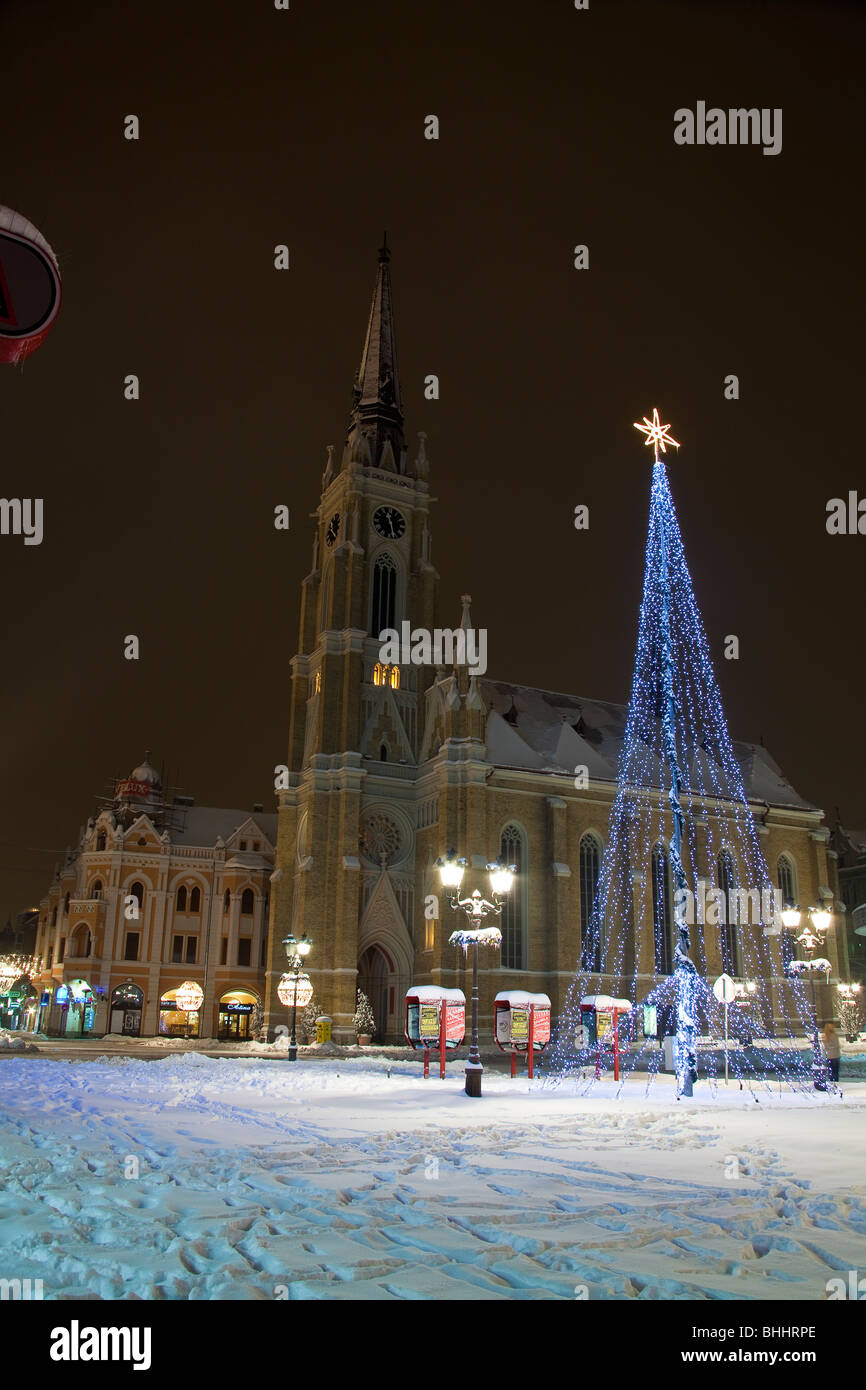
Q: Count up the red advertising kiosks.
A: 3